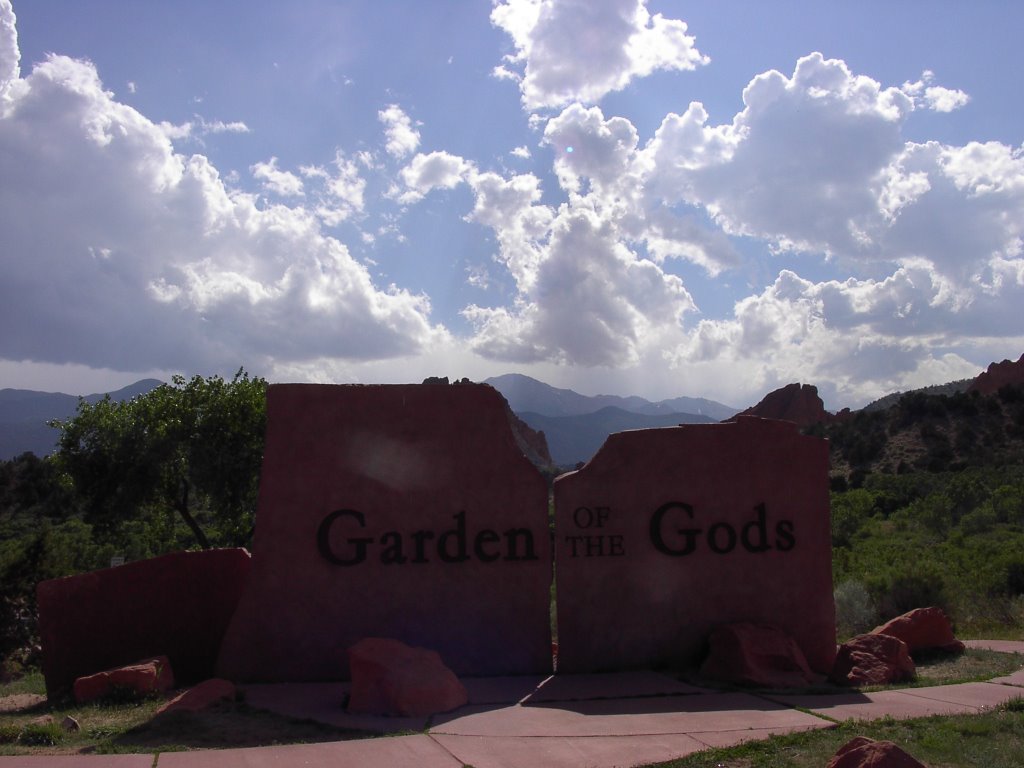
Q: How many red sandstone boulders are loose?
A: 7